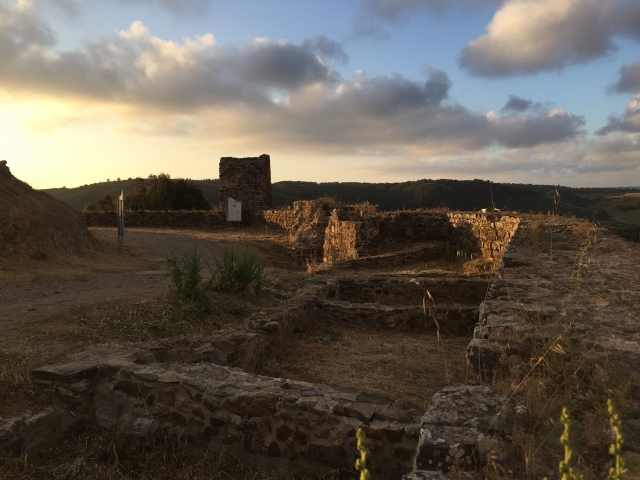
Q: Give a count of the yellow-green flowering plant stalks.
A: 3